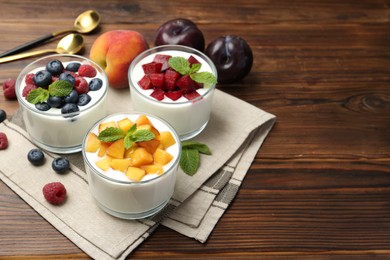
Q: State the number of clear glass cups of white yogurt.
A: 3